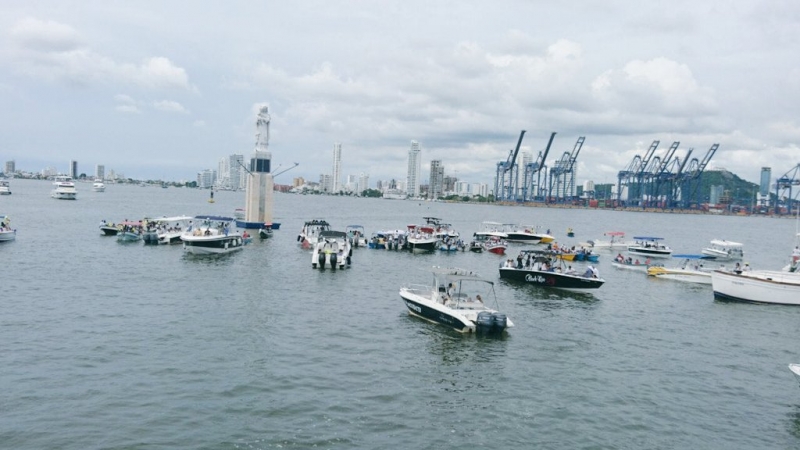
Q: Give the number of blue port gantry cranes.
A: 8